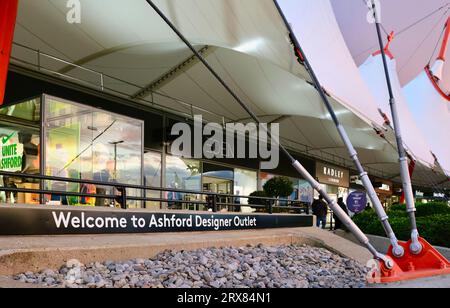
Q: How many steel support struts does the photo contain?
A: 3